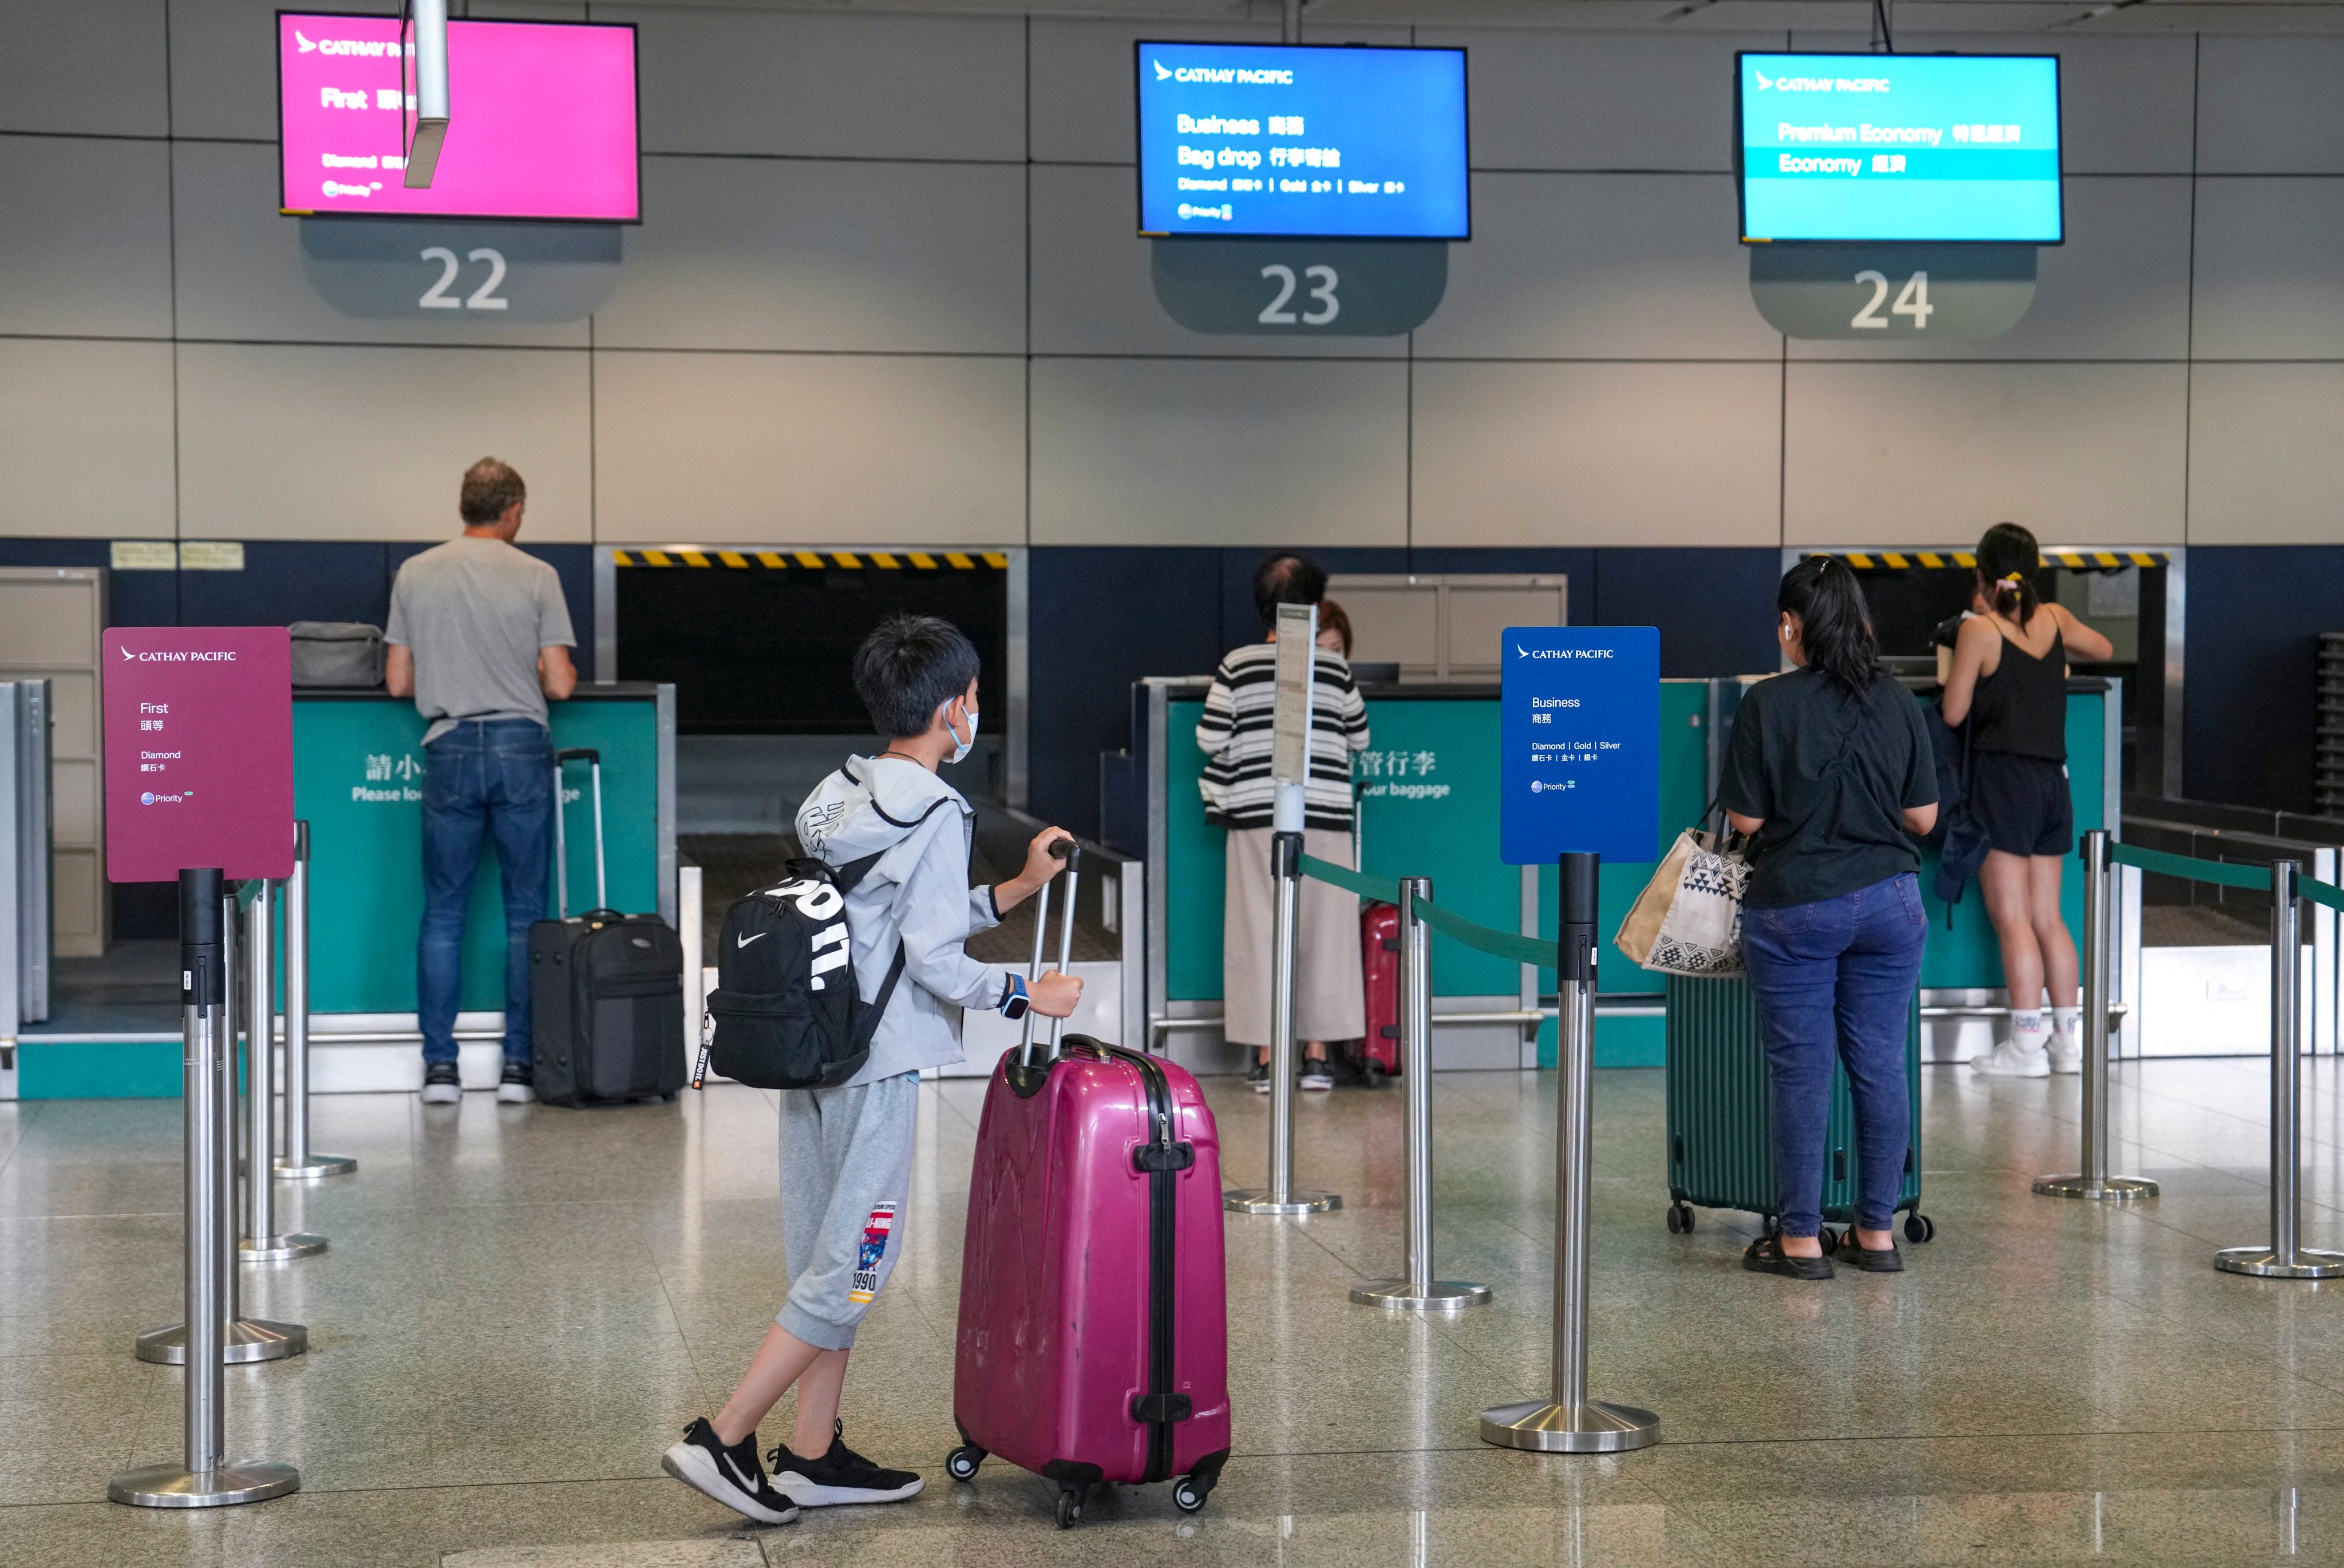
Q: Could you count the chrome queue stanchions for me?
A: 9